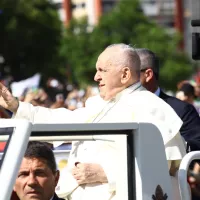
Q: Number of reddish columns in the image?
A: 3